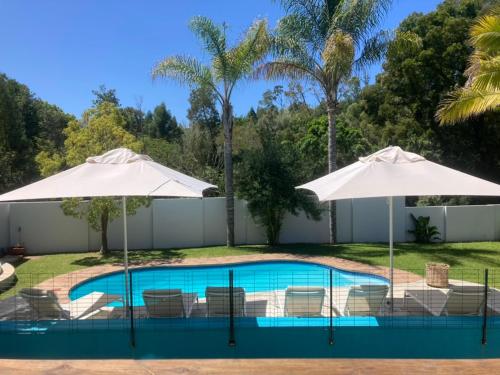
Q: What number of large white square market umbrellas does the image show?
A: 2